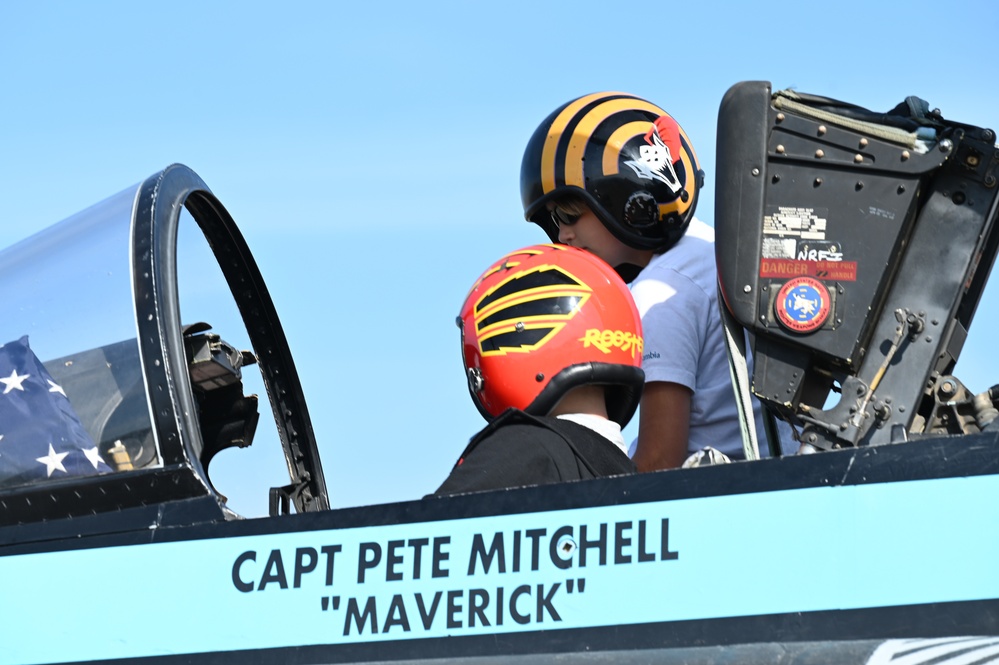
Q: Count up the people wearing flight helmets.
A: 2